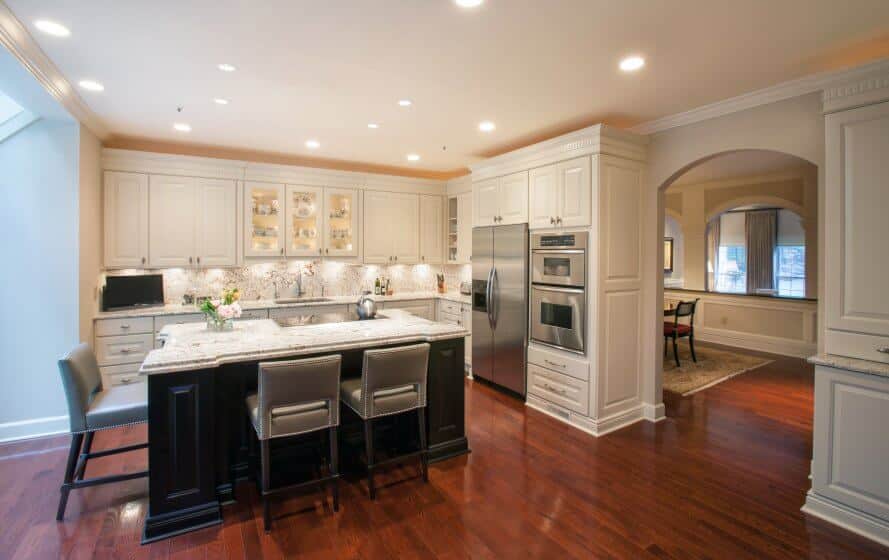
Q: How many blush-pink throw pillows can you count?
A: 0